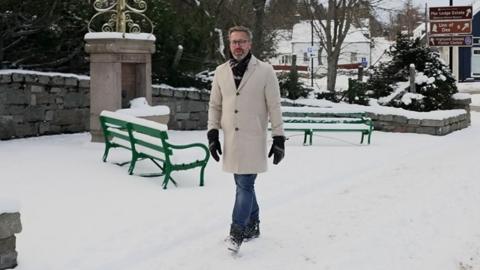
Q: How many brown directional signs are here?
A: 3